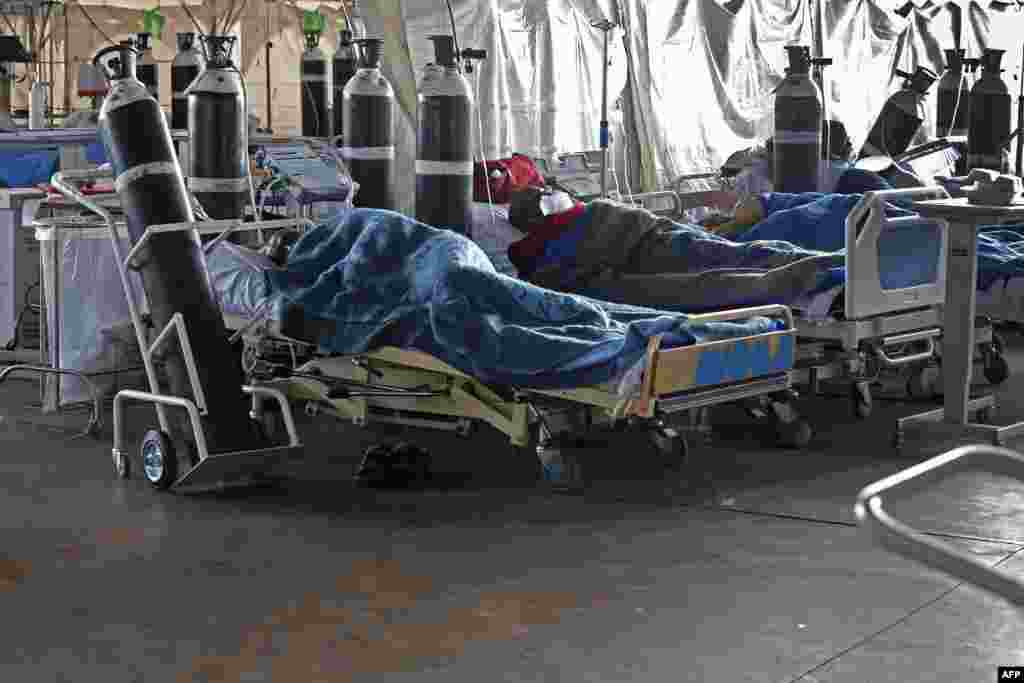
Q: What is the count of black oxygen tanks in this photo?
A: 12